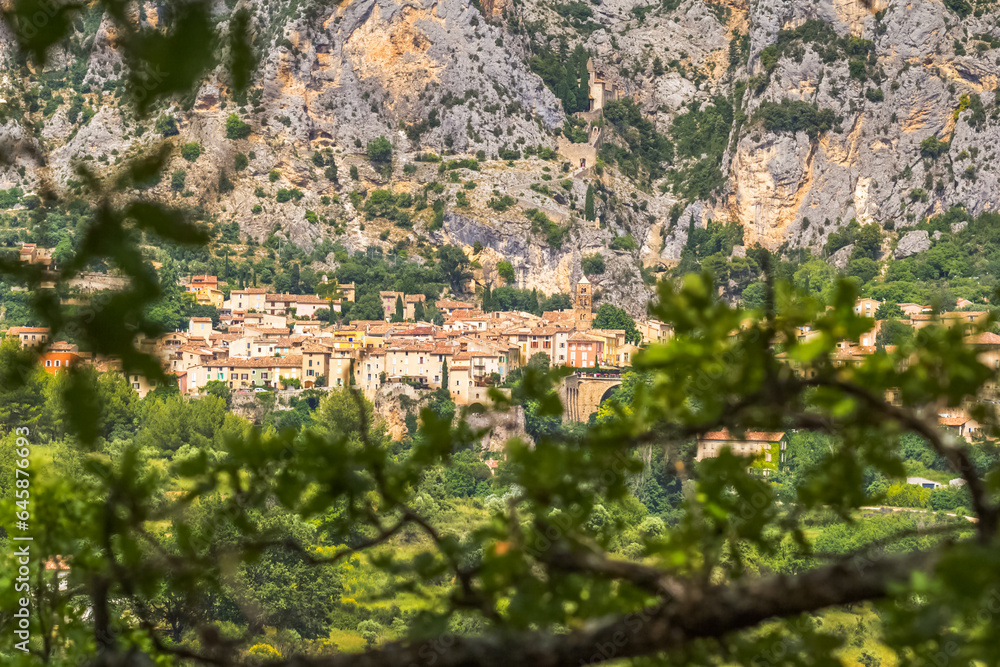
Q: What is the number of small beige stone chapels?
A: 1